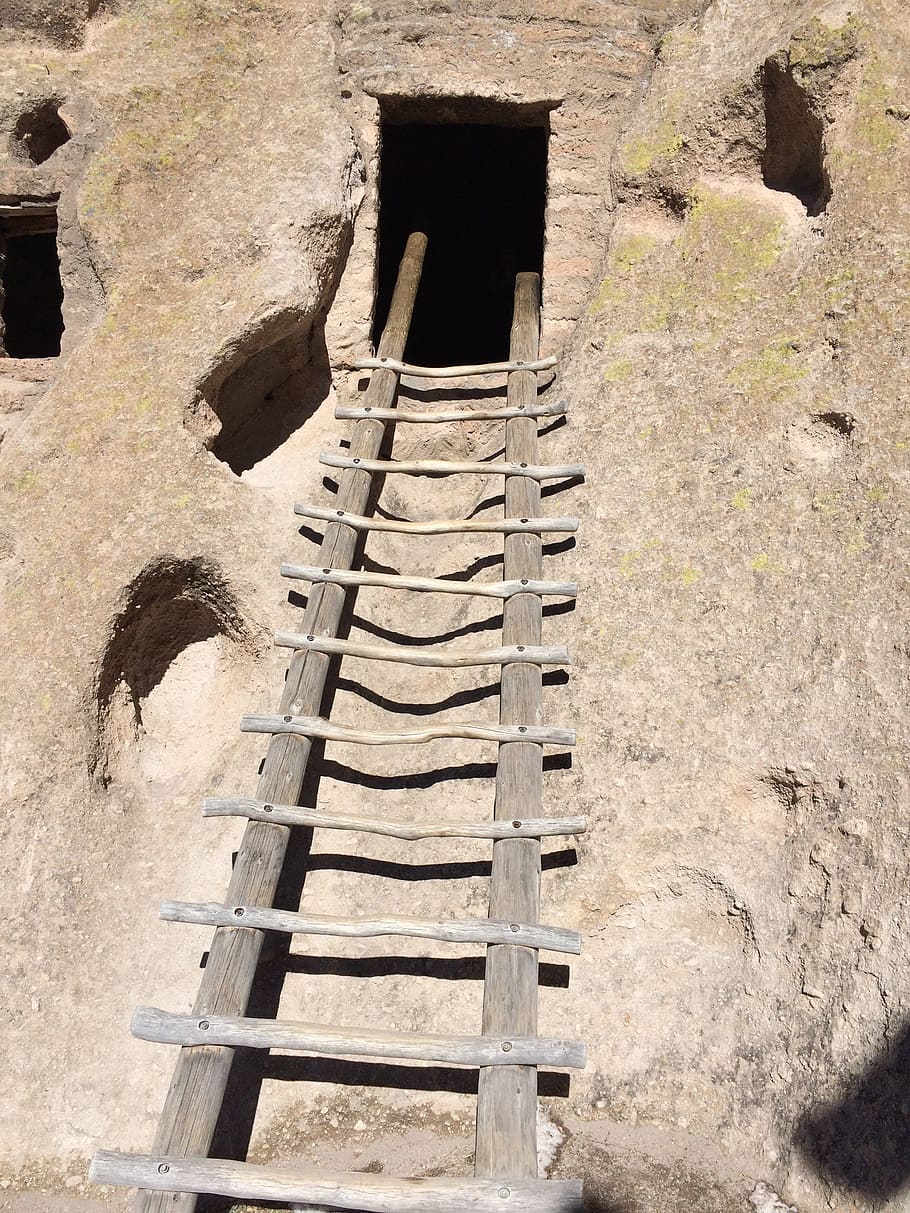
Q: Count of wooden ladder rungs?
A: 11